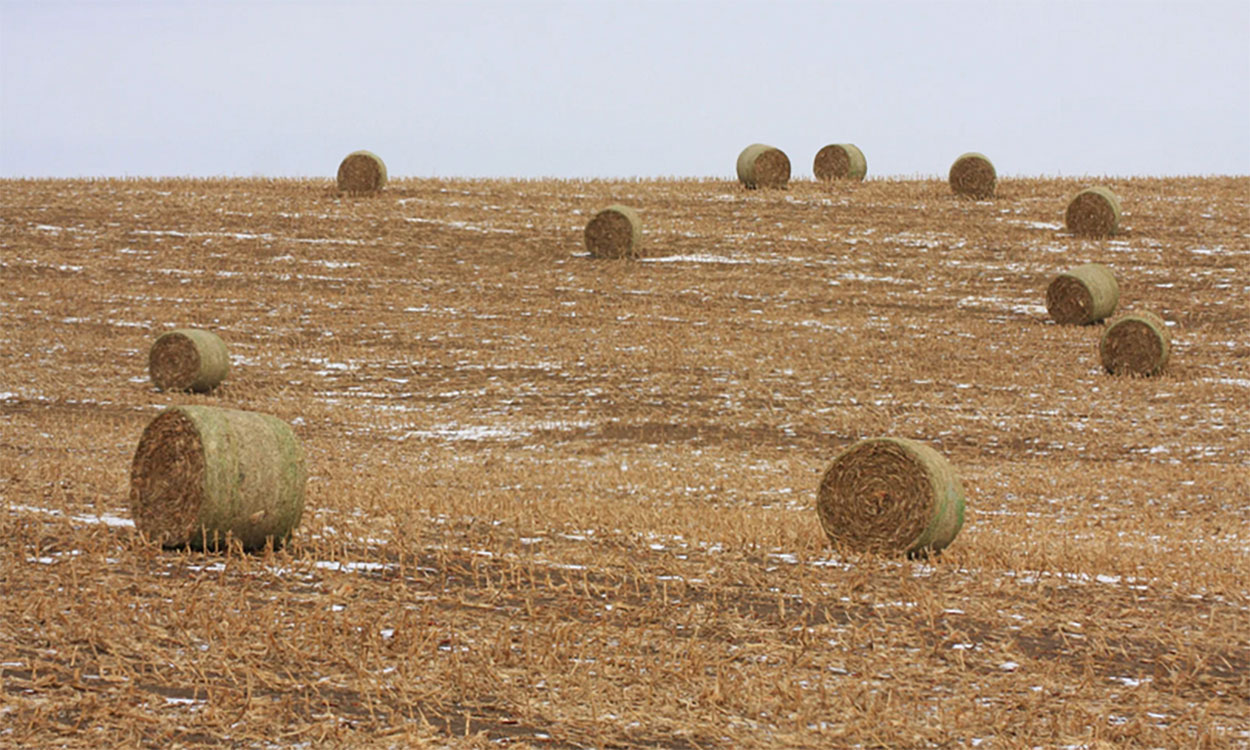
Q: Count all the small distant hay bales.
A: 9